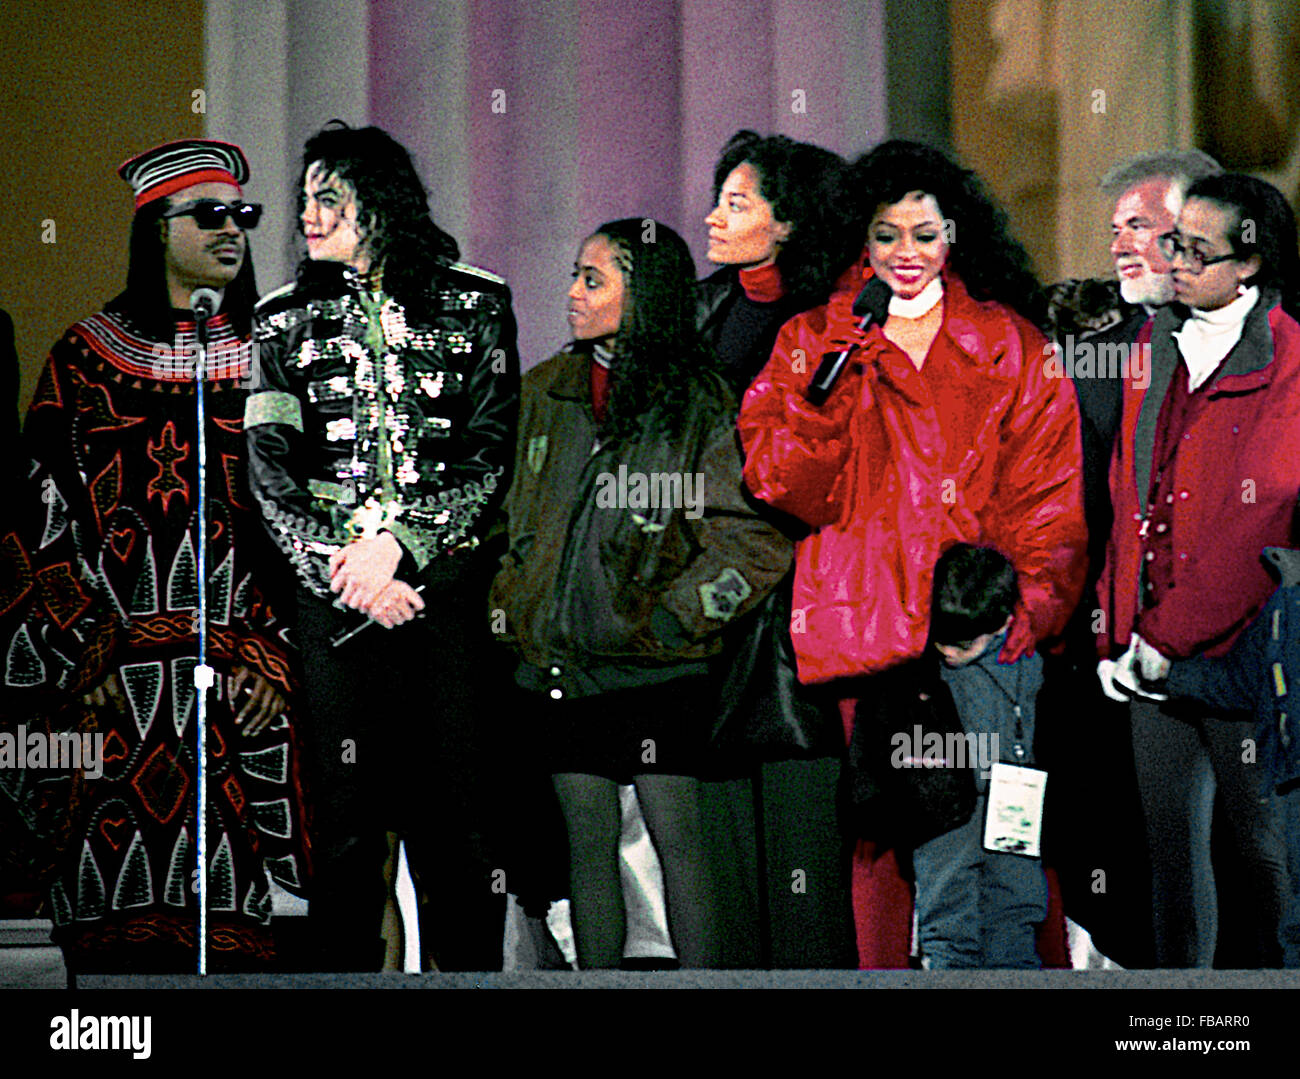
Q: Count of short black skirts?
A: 1